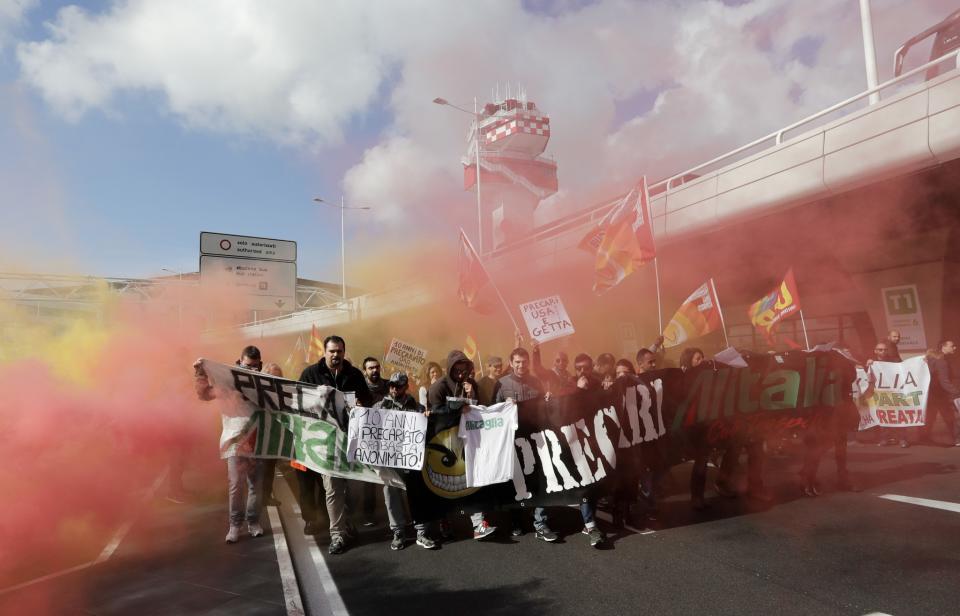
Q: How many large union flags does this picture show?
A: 4